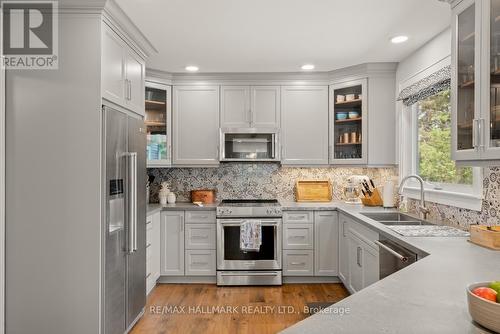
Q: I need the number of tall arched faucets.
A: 1